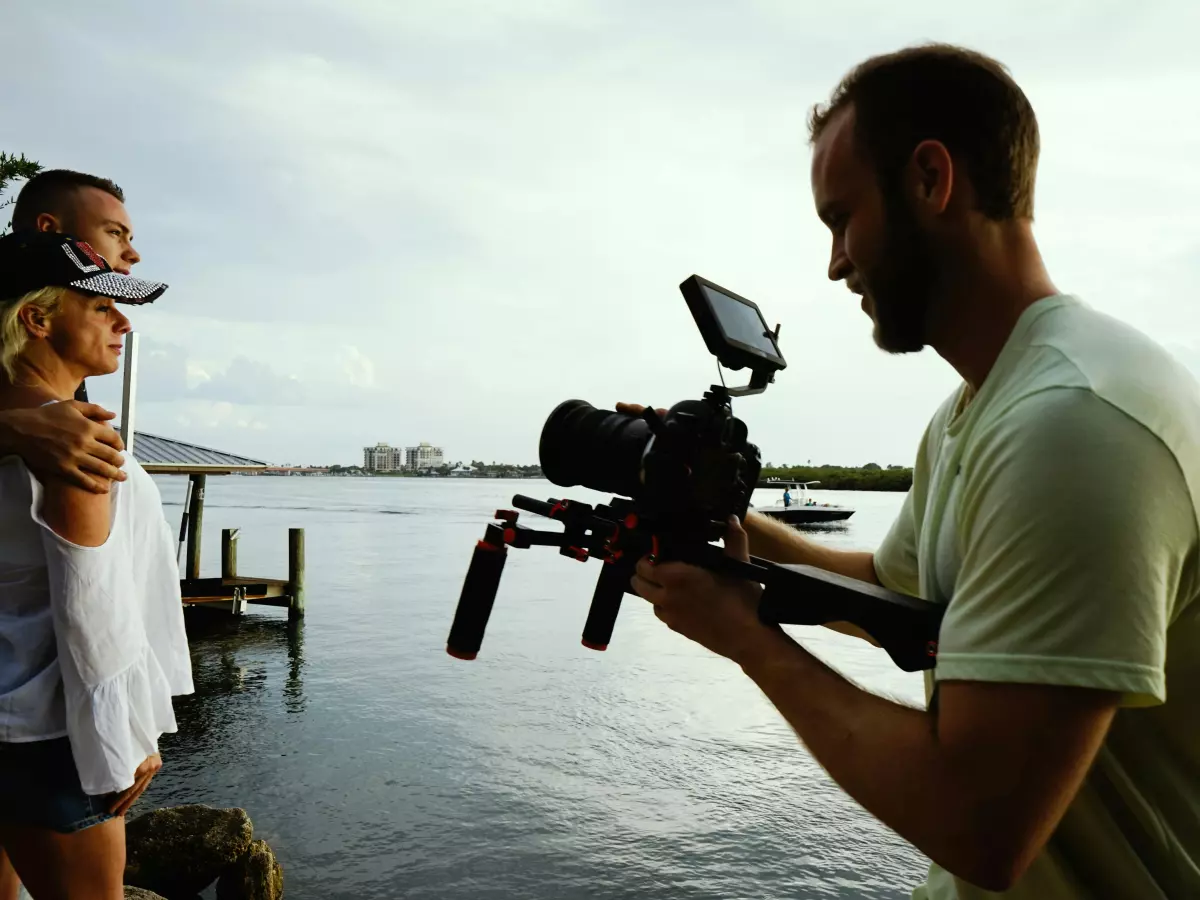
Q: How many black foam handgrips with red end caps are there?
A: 2